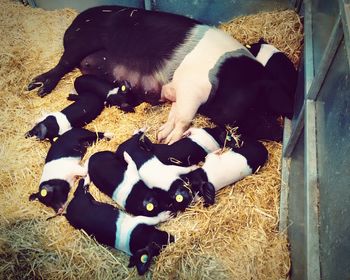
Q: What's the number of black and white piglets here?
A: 9